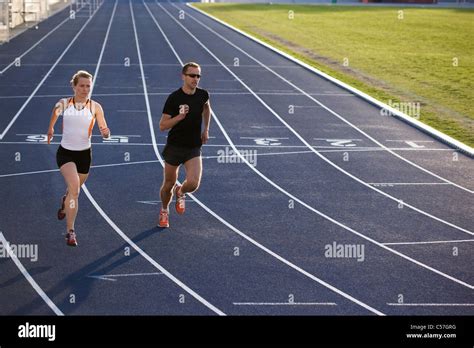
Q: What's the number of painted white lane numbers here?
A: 5